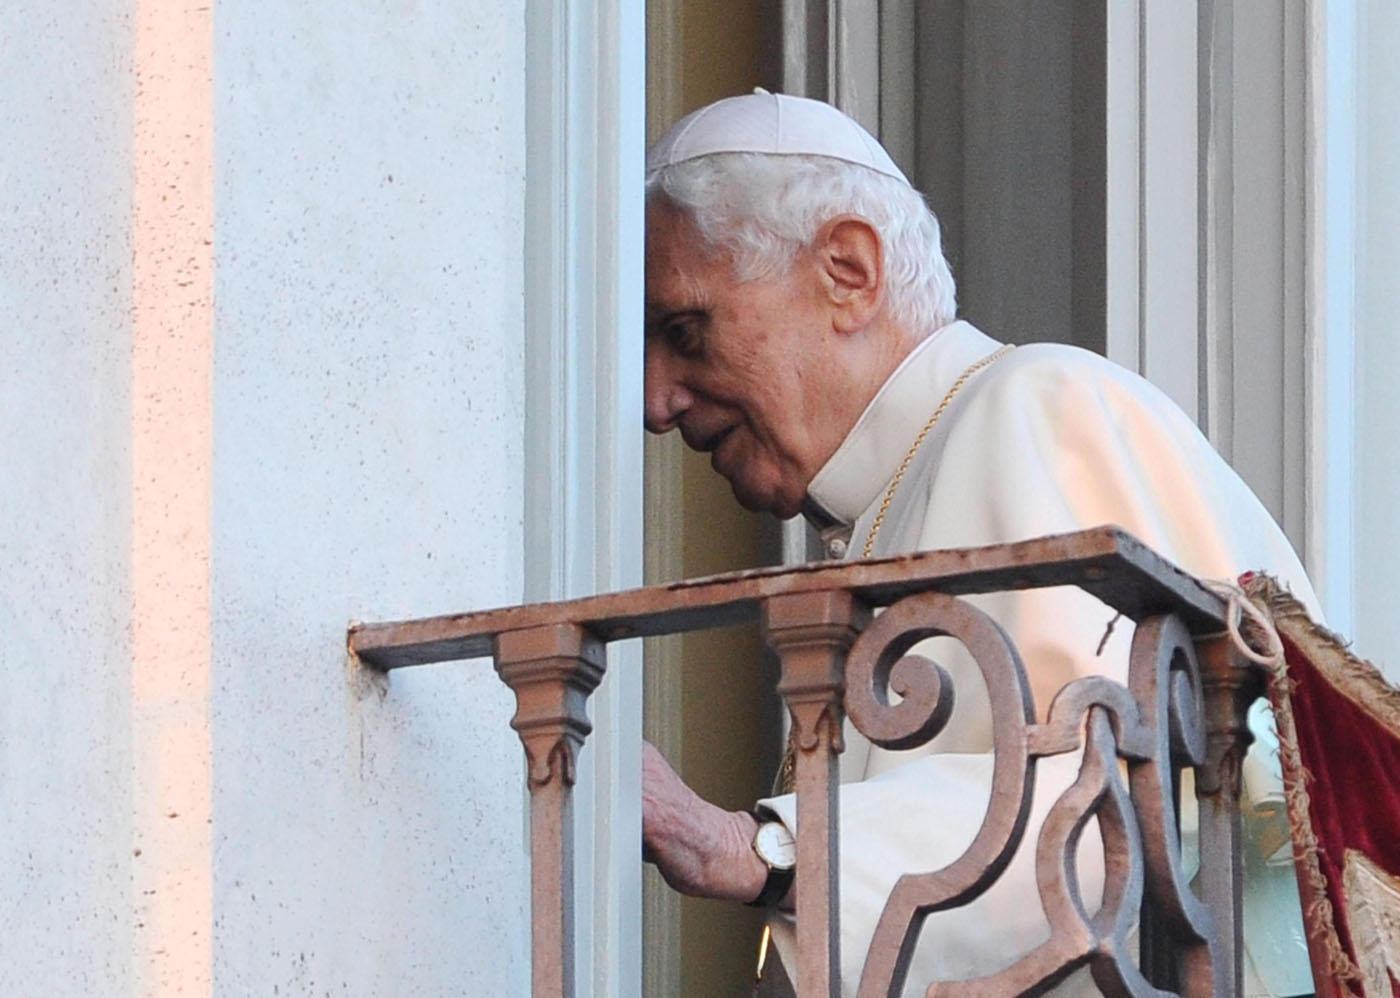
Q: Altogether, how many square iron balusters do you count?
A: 3